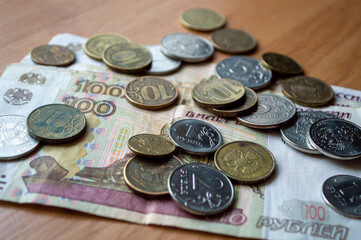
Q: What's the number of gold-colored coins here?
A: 14